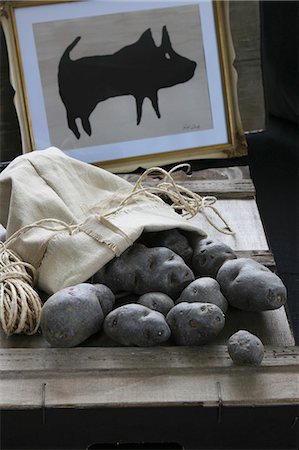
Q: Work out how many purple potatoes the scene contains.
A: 11